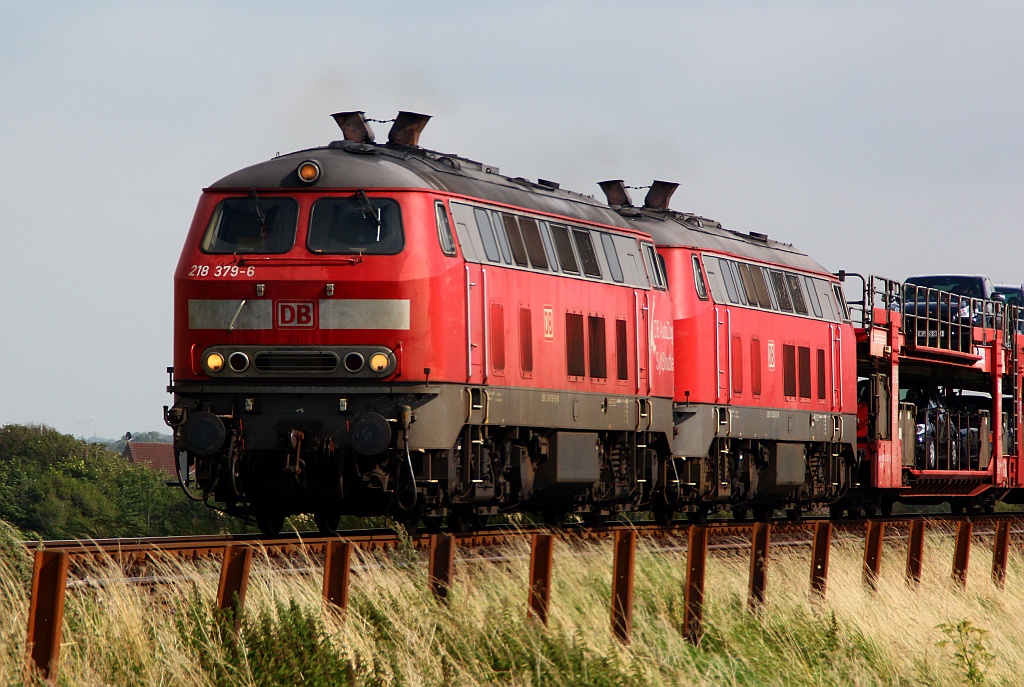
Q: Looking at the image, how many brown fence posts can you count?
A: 13